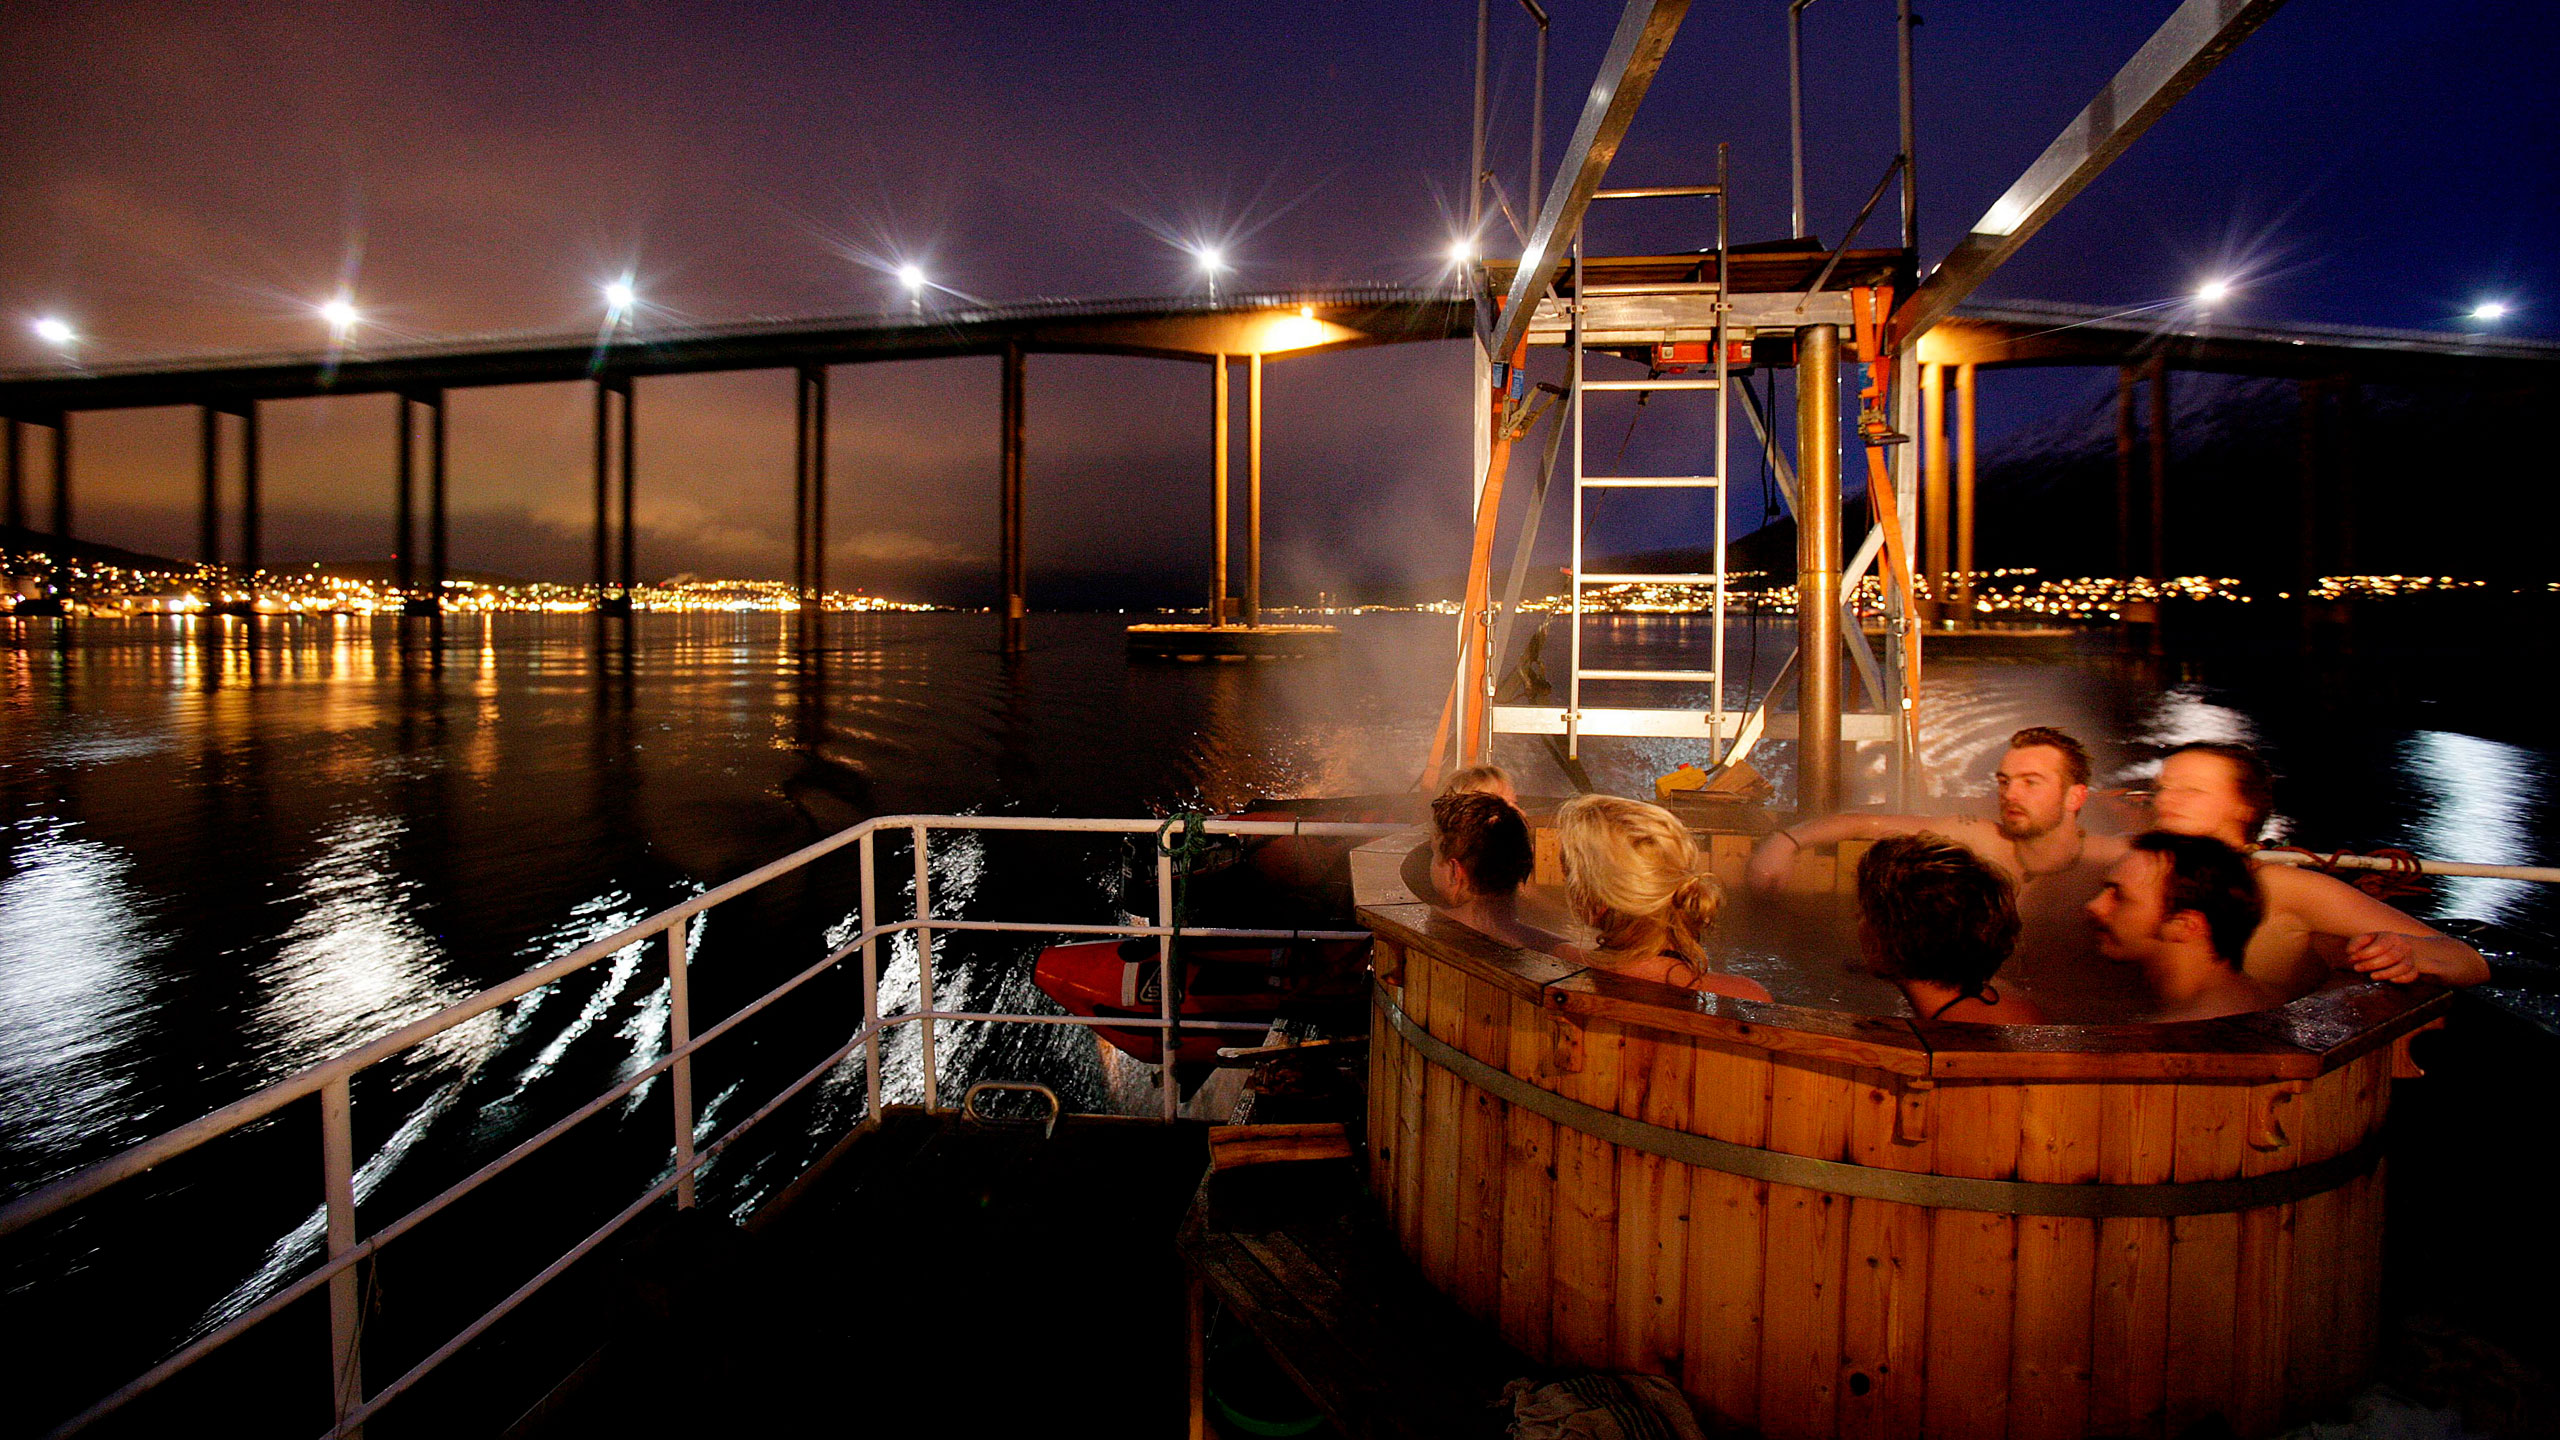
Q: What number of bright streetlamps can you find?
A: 8